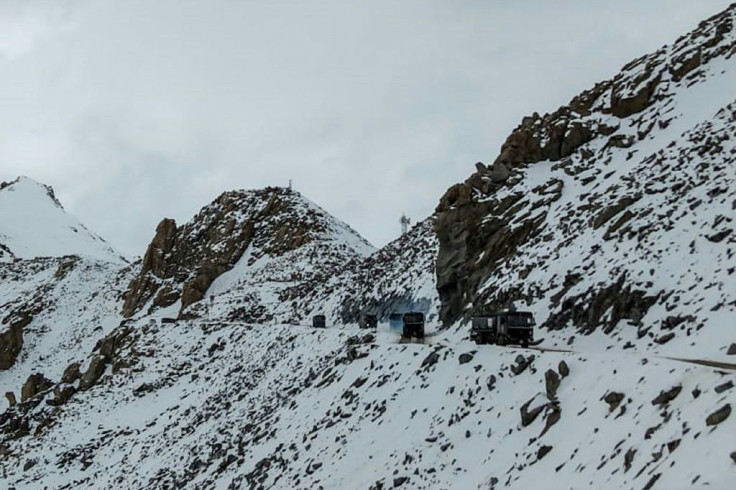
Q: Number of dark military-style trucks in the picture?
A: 4